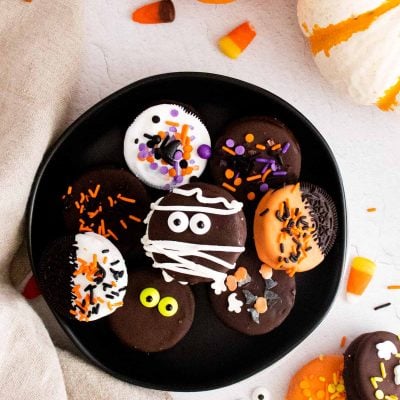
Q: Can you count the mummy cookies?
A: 1